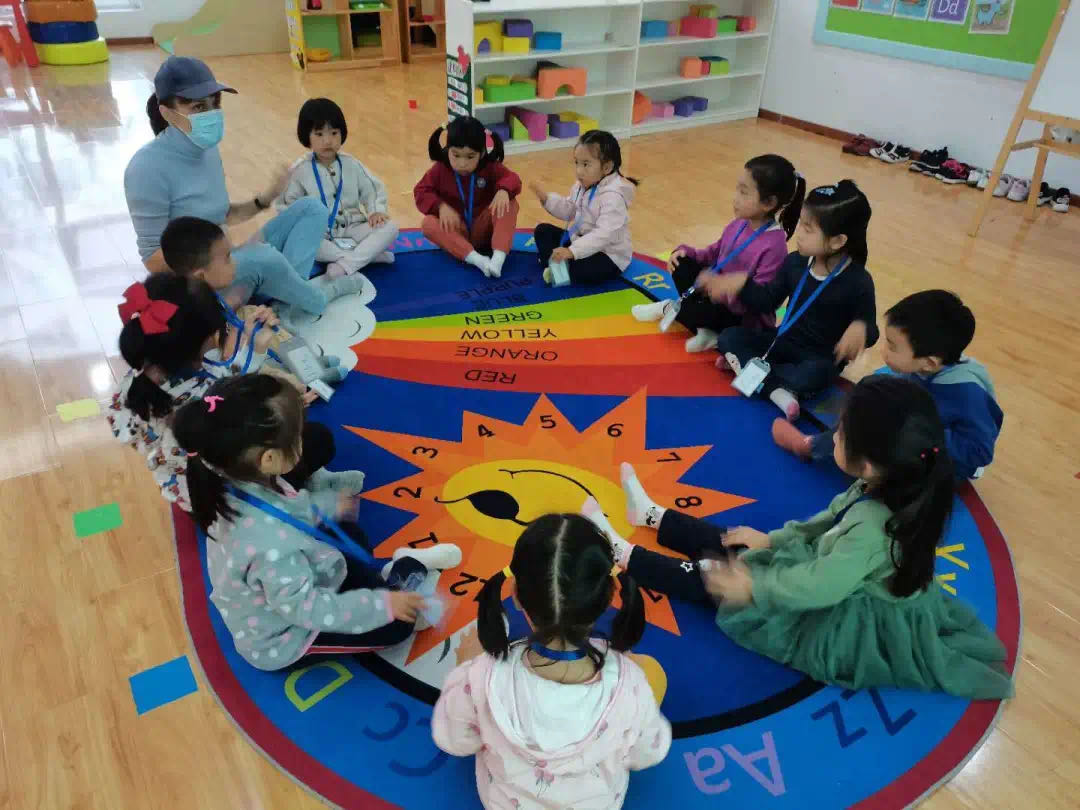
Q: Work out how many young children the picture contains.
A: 11